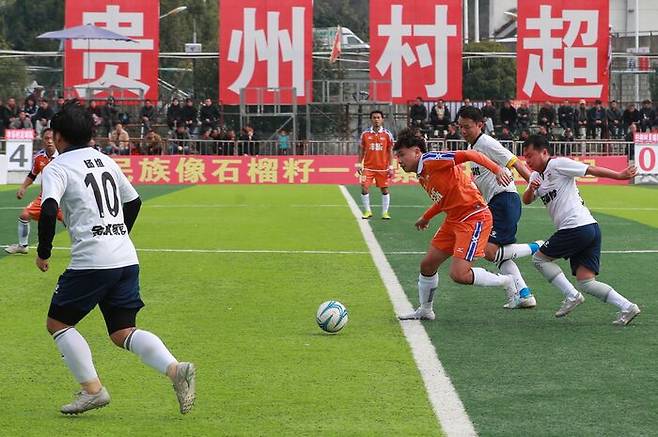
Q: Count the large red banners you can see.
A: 4